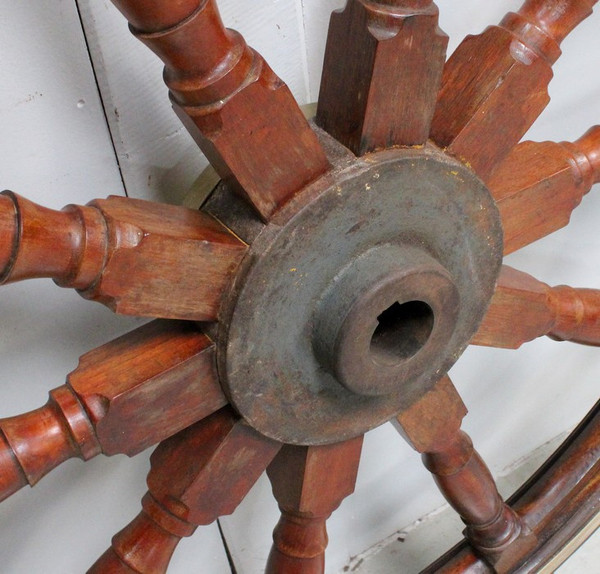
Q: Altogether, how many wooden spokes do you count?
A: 10